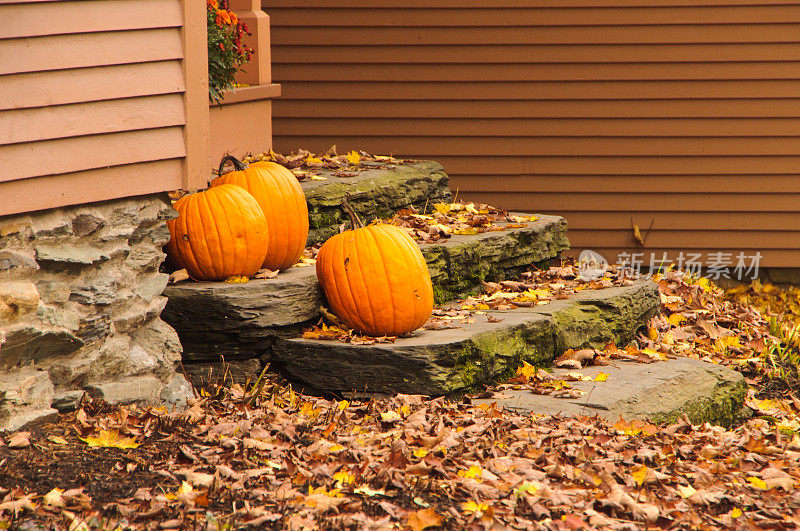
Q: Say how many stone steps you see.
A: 4